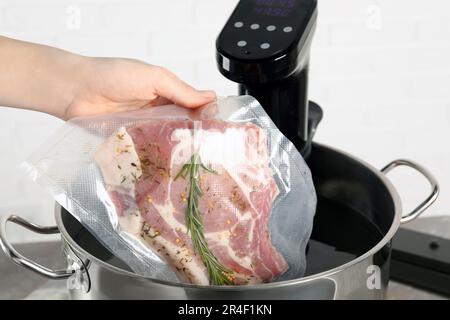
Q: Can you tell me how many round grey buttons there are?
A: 6